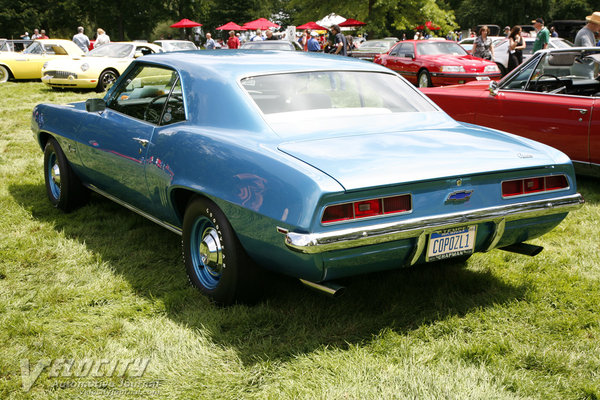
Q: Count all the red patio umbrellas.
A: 6